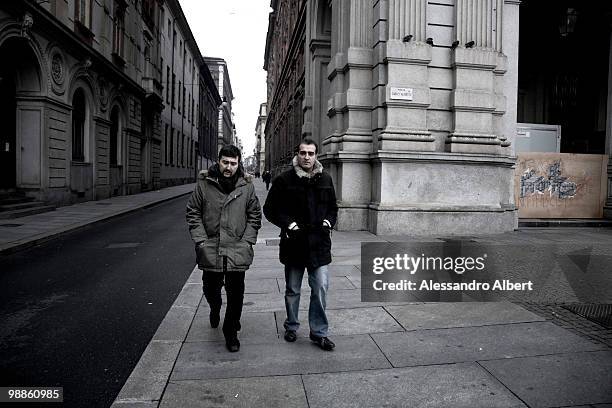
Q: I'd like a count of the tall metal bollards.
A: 0